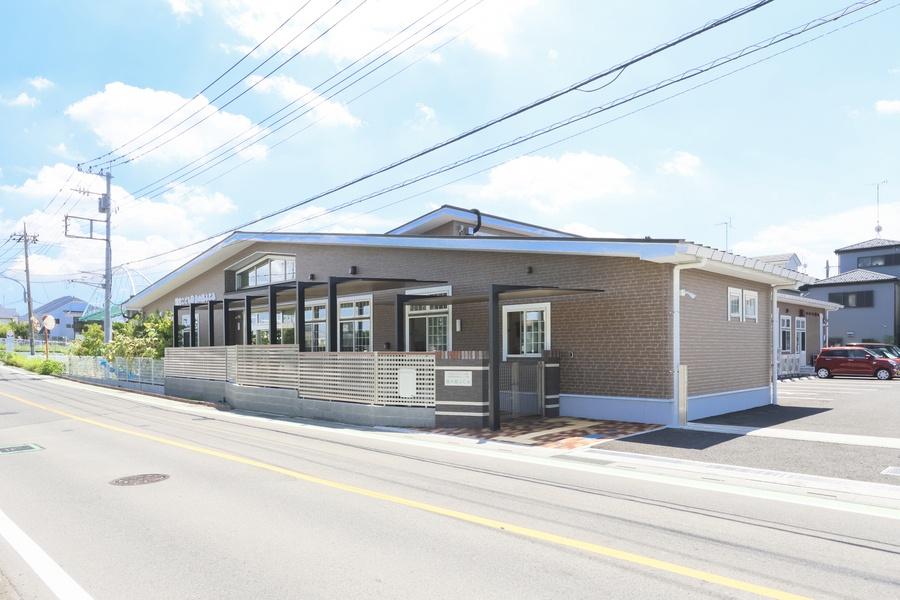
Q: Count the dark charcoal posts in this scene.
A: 10